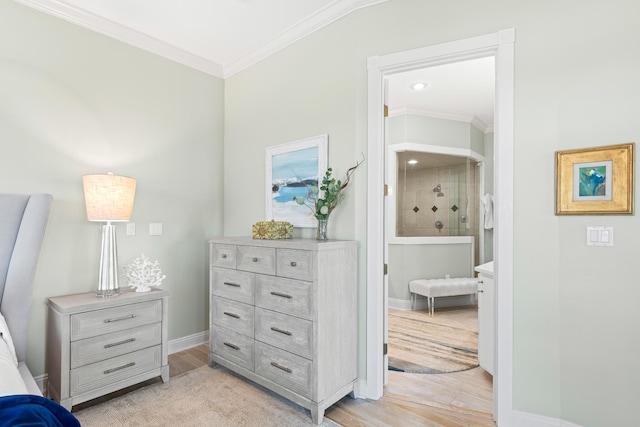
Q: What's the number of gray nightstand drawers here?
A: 3